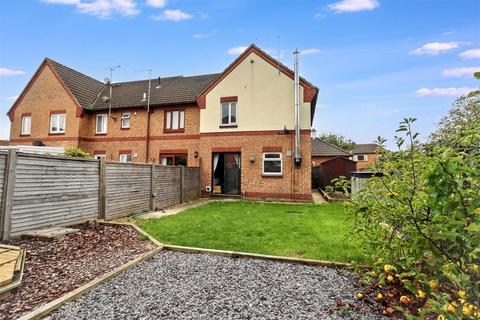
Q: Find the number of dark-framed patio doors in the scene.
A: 1